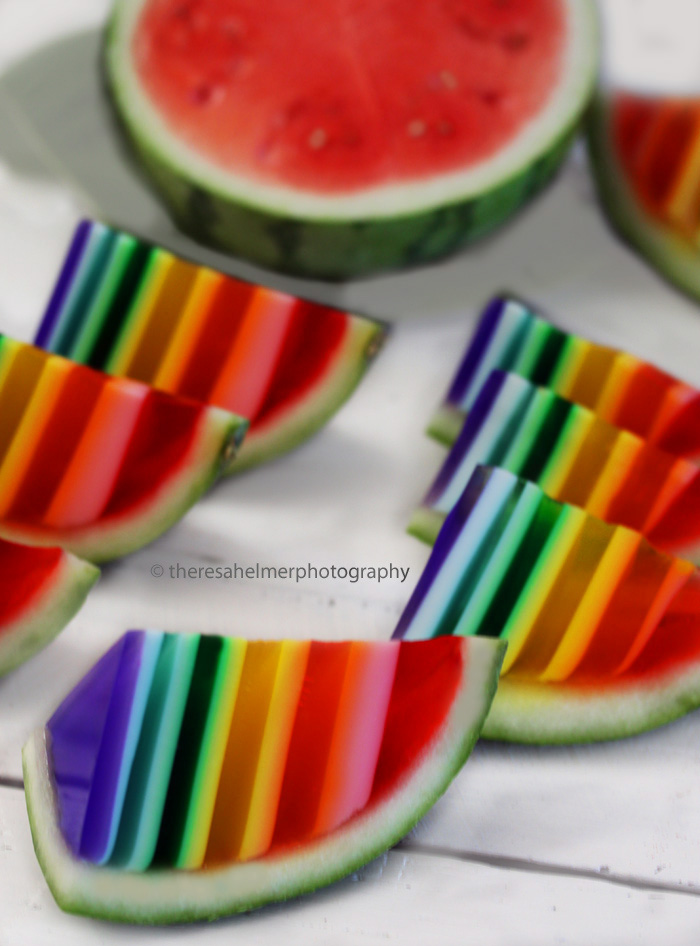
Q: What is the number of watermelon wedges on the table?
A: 8